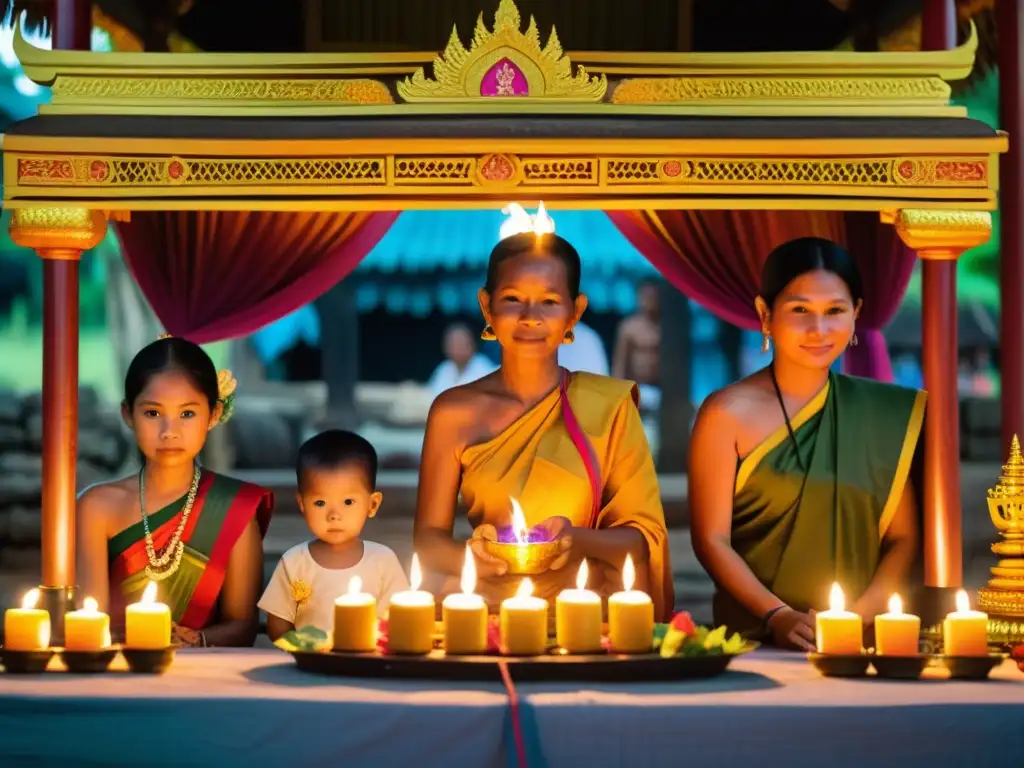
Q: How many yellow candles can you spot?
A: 12